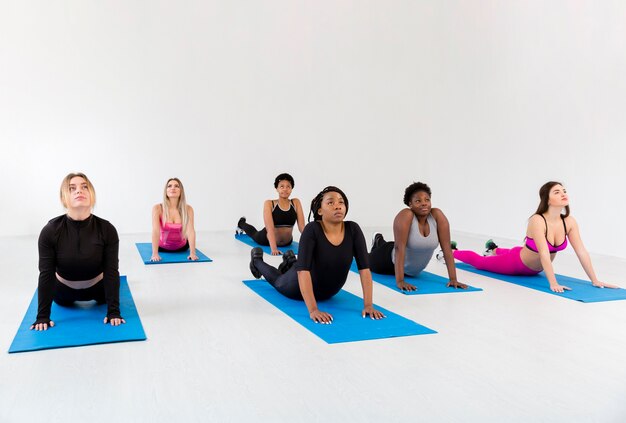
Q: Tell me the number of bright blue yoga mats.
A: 6